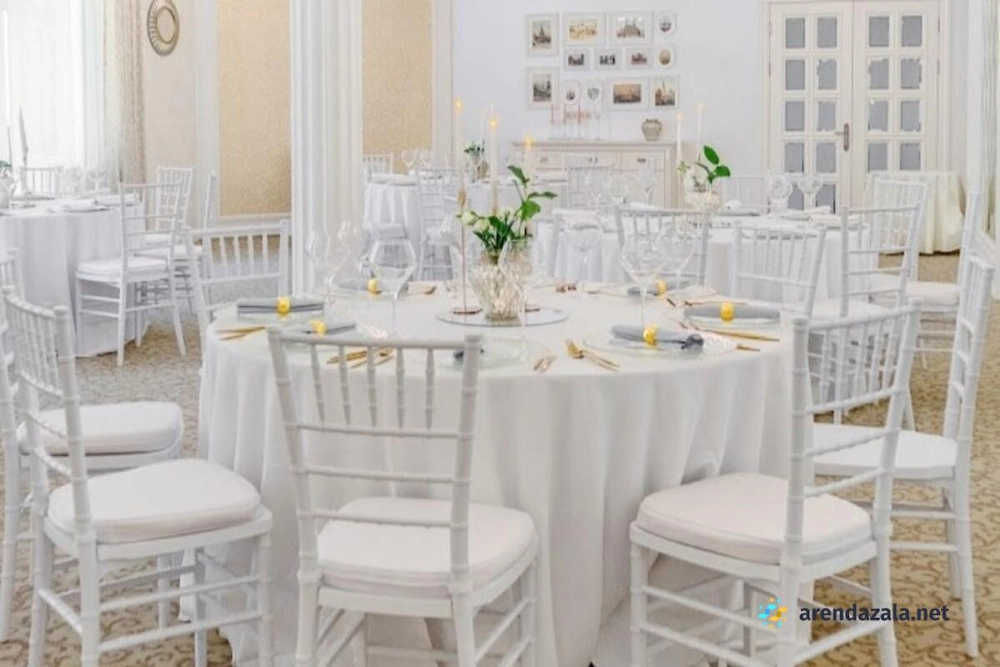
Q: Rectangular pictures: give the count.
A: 9